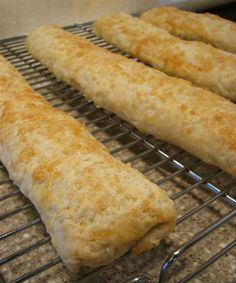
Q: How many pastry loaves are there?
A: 4